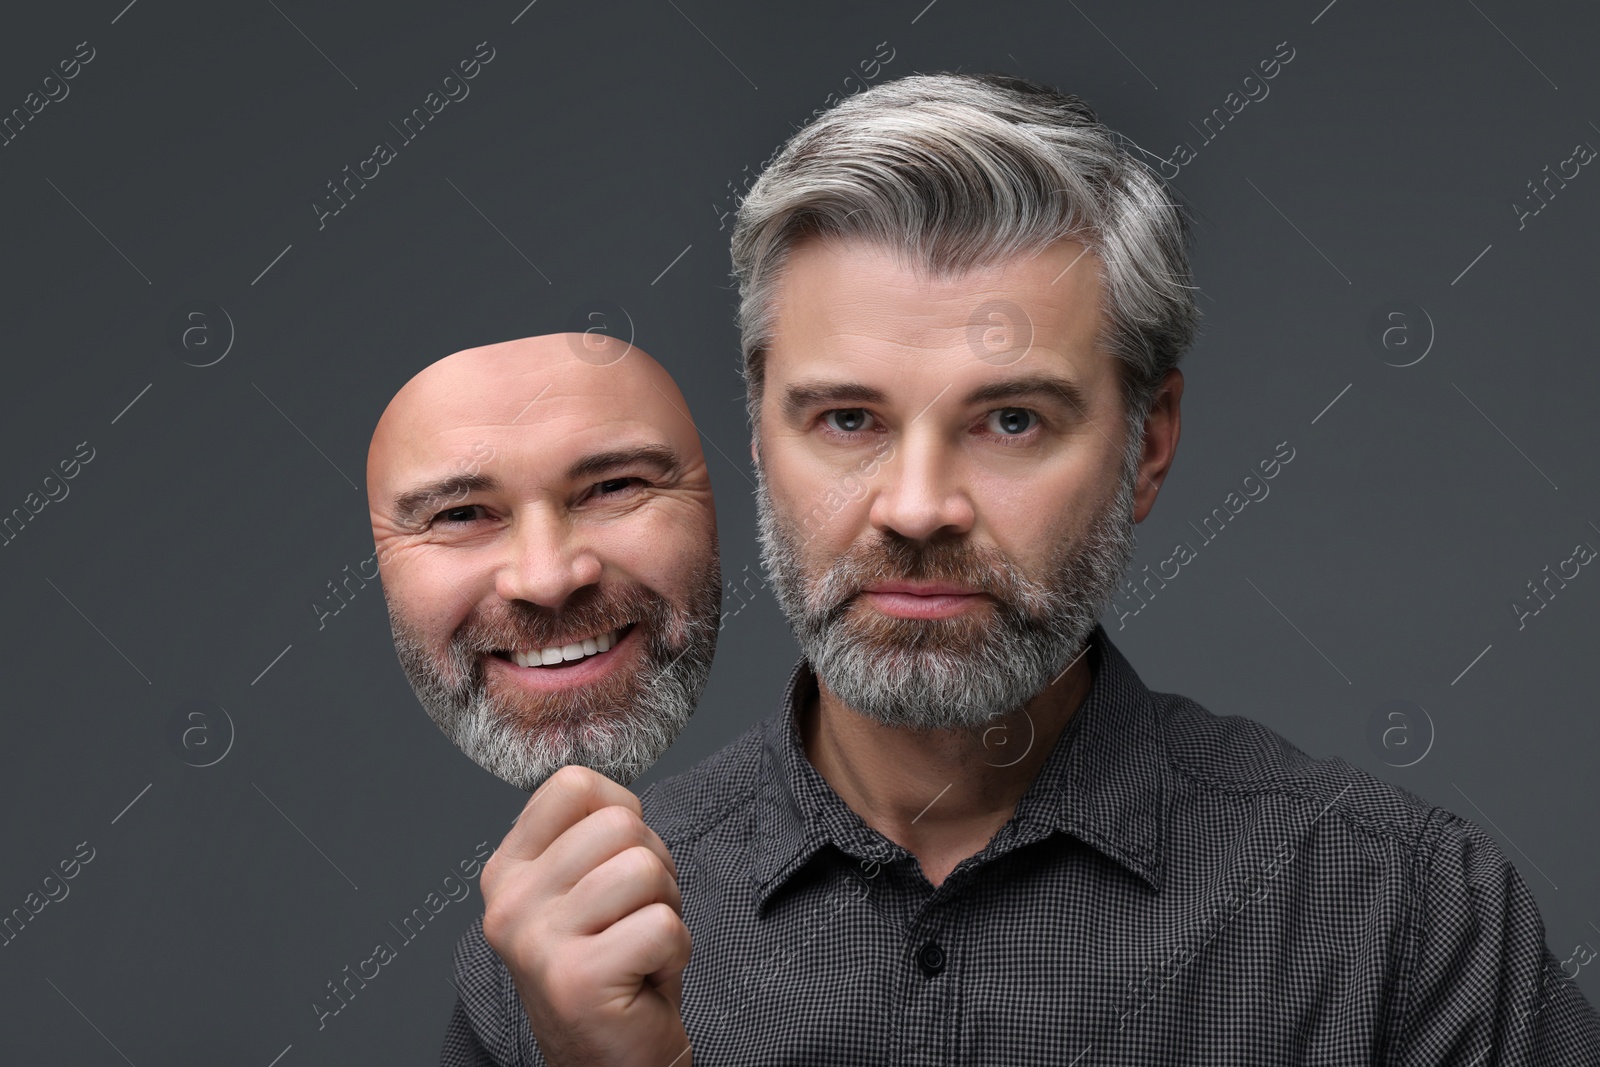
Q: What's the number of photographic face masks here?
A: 1